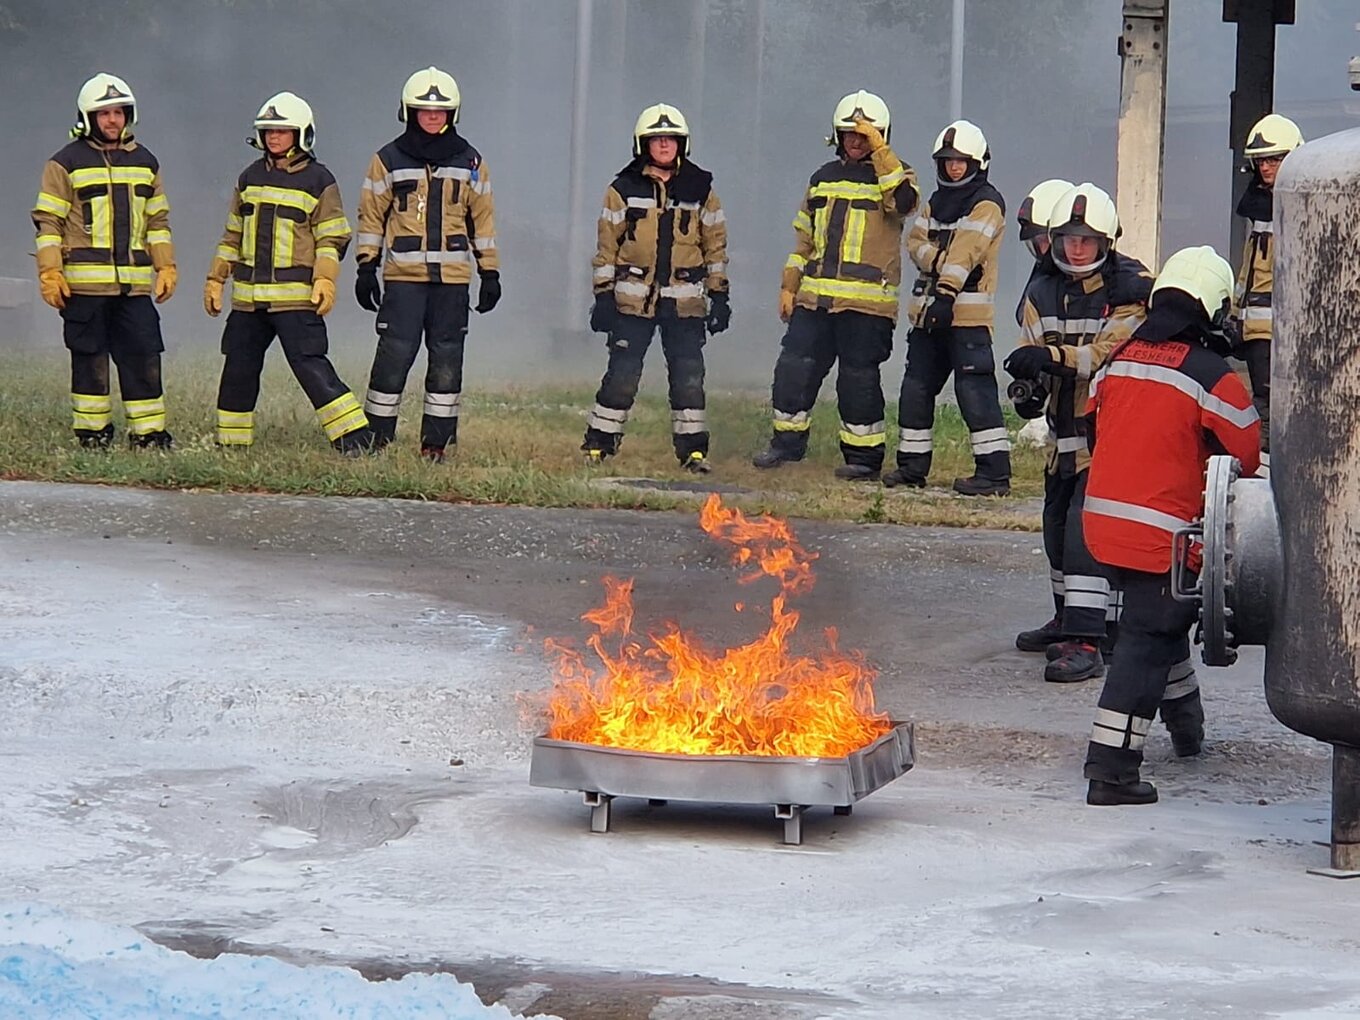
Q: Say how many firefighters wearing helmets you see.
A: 10